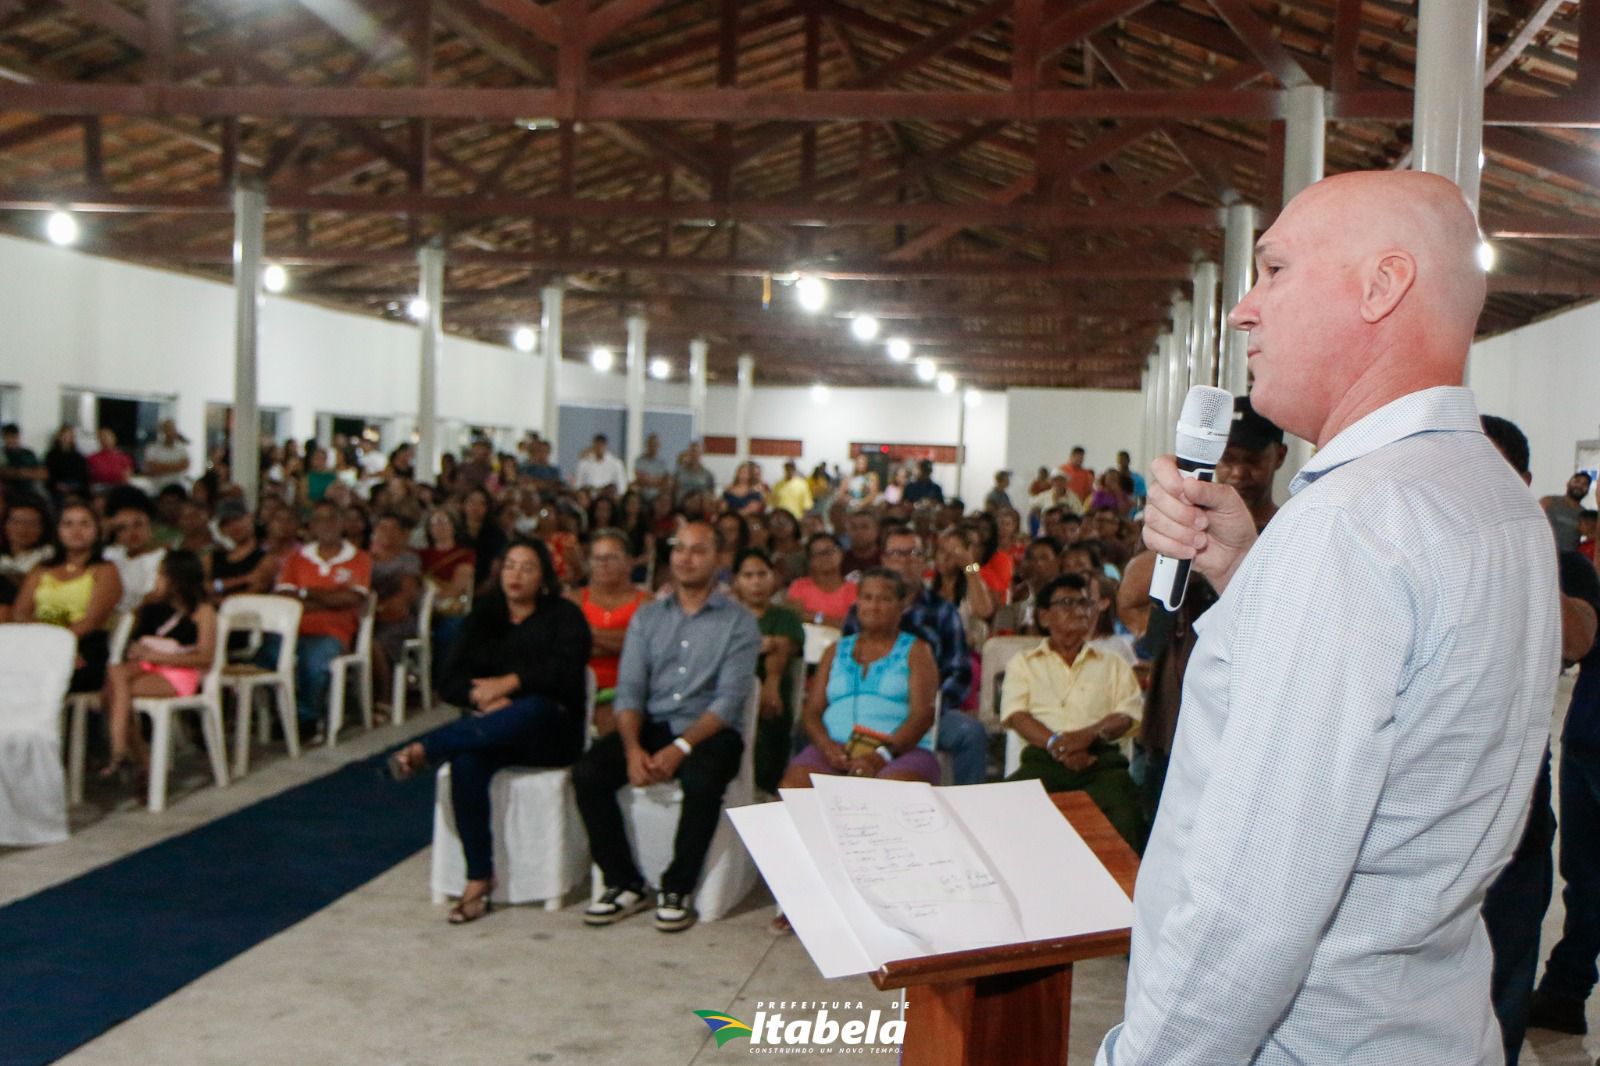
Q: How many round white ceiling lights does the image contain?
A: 14